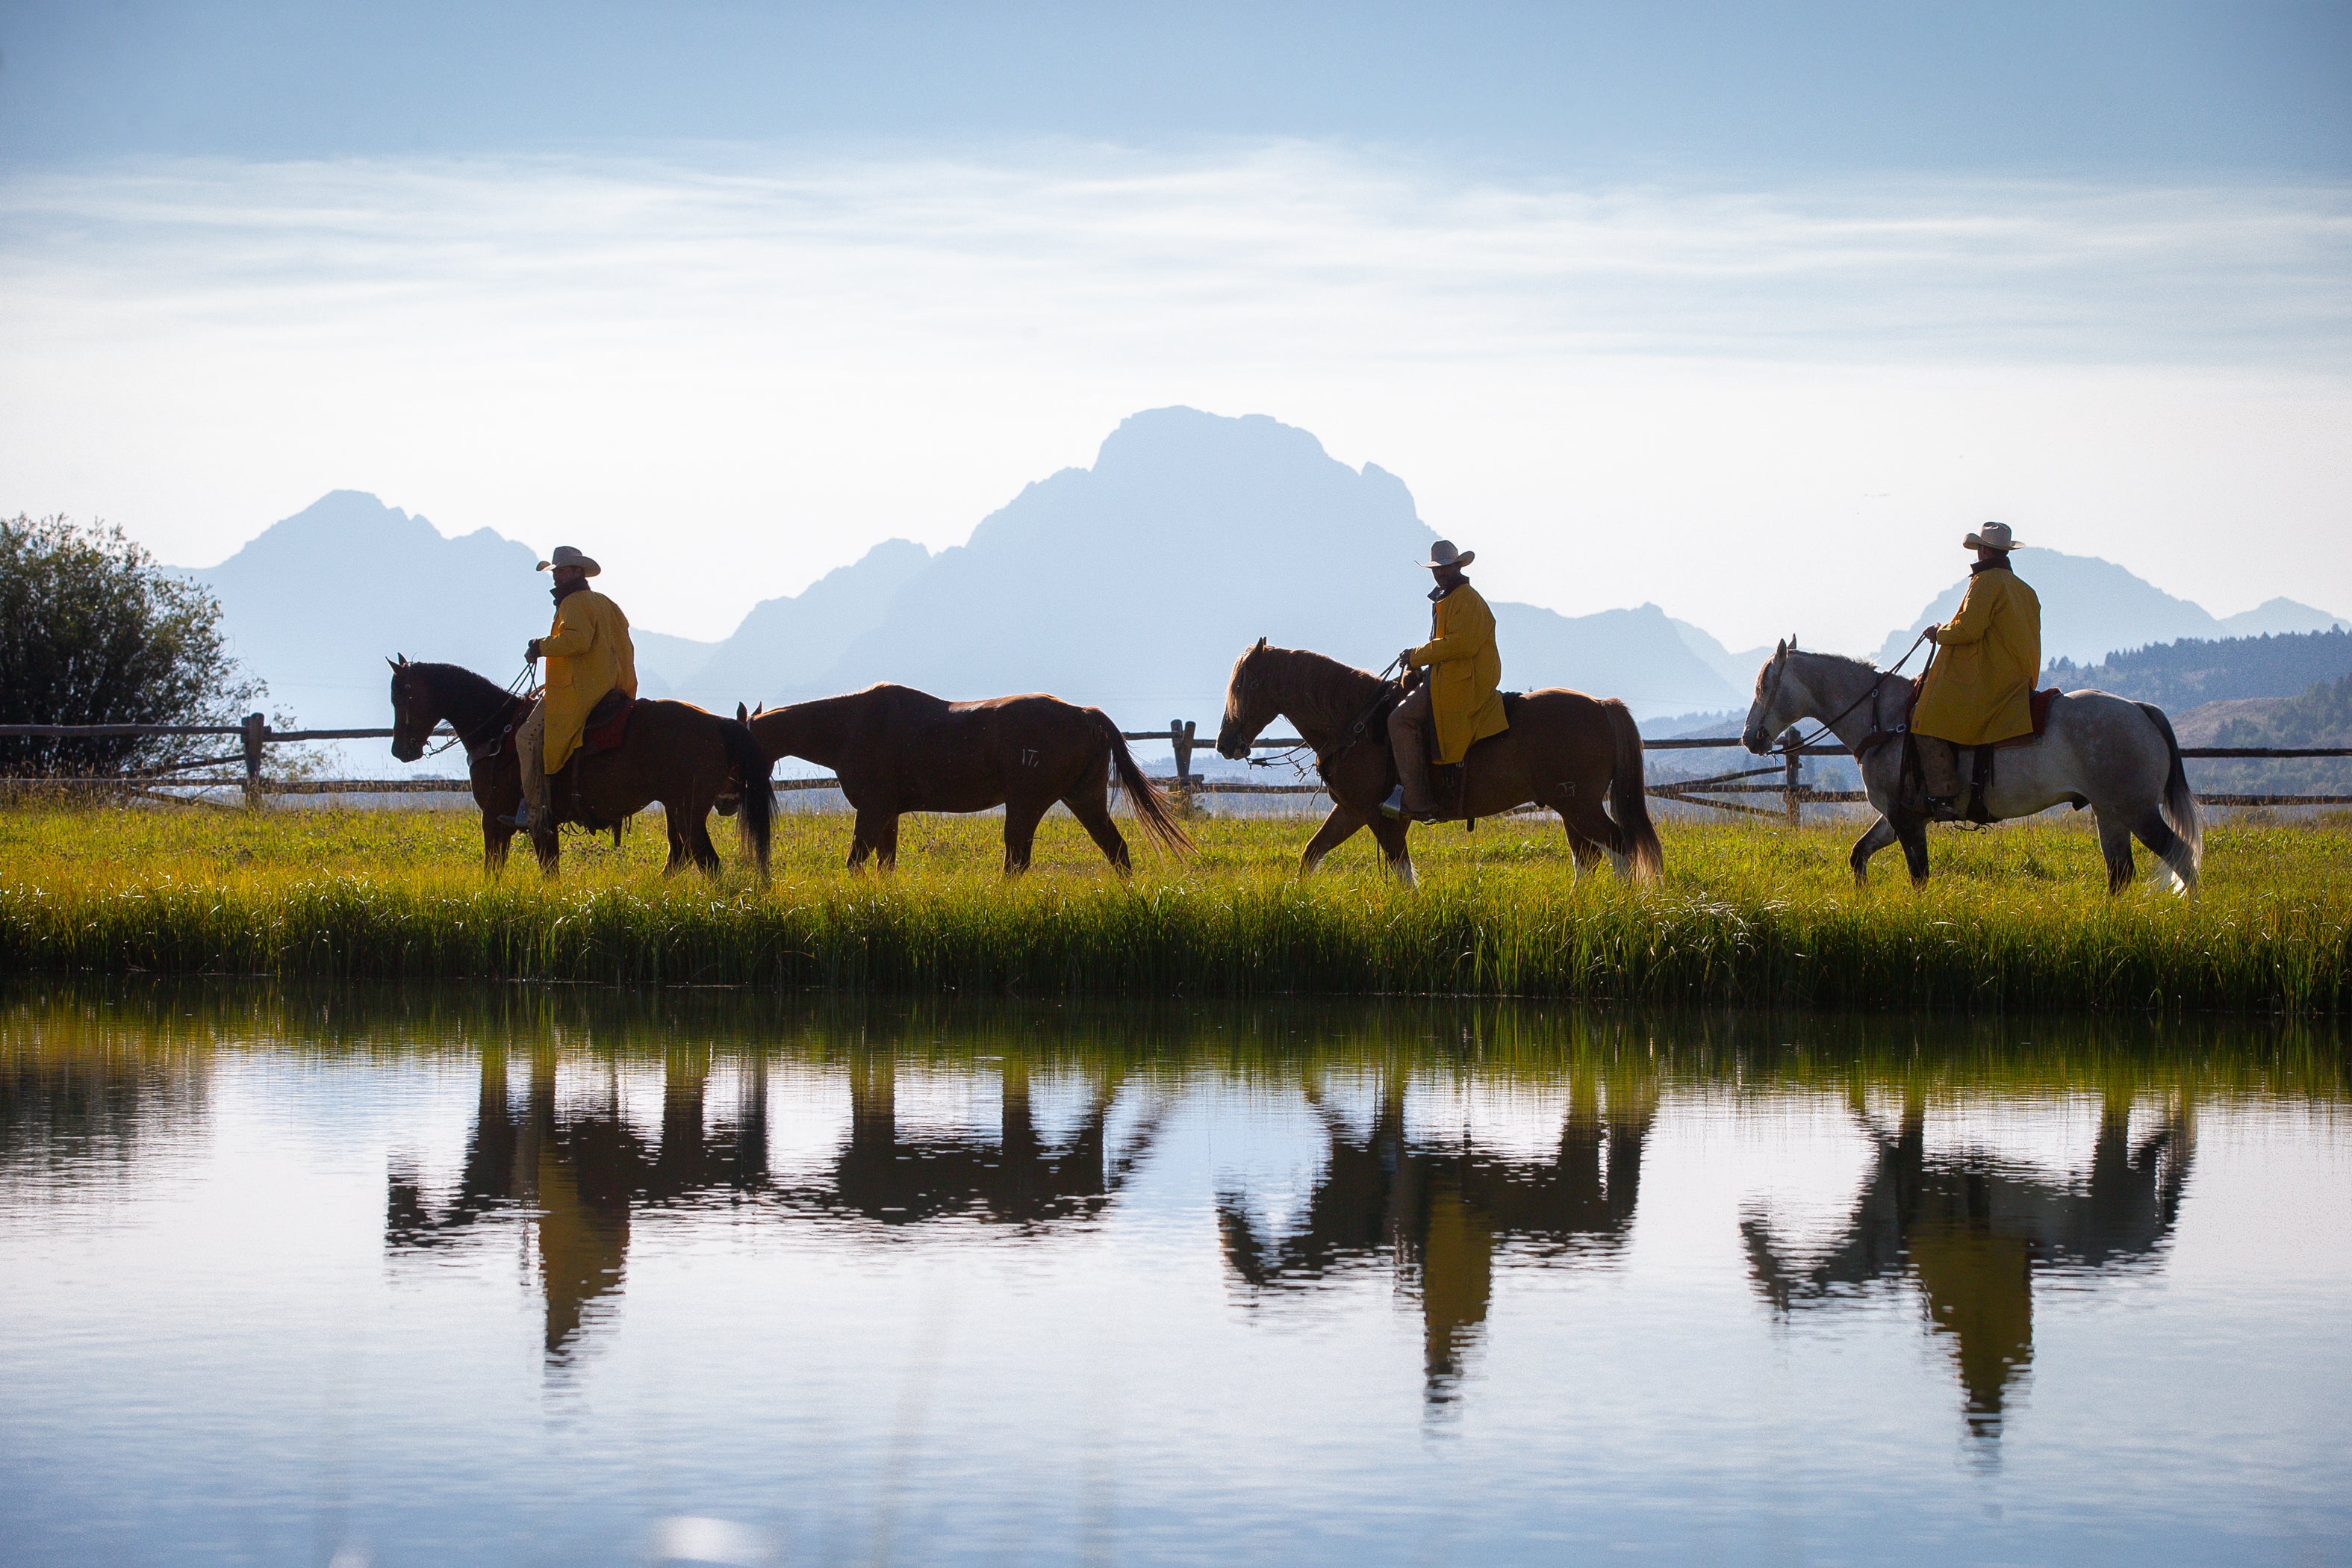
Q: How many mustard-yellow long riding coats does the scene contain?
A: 3